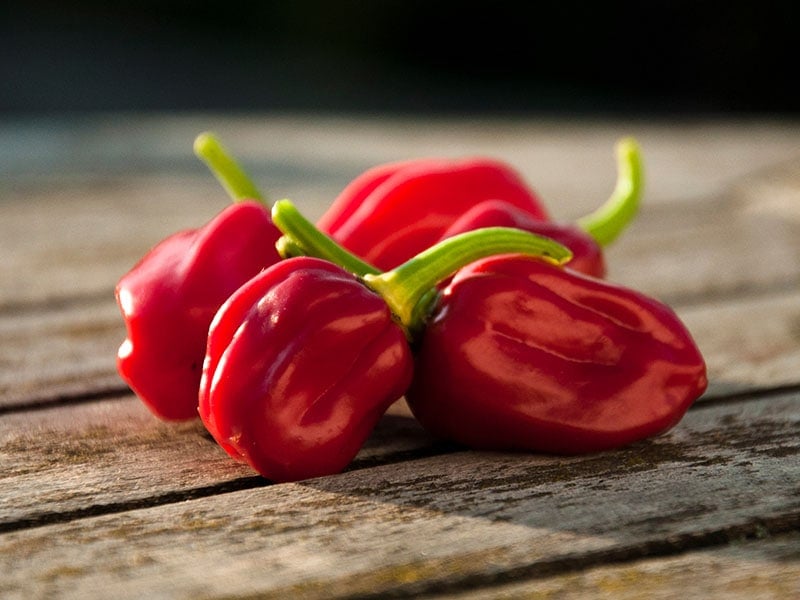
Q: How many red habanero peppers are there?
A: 5